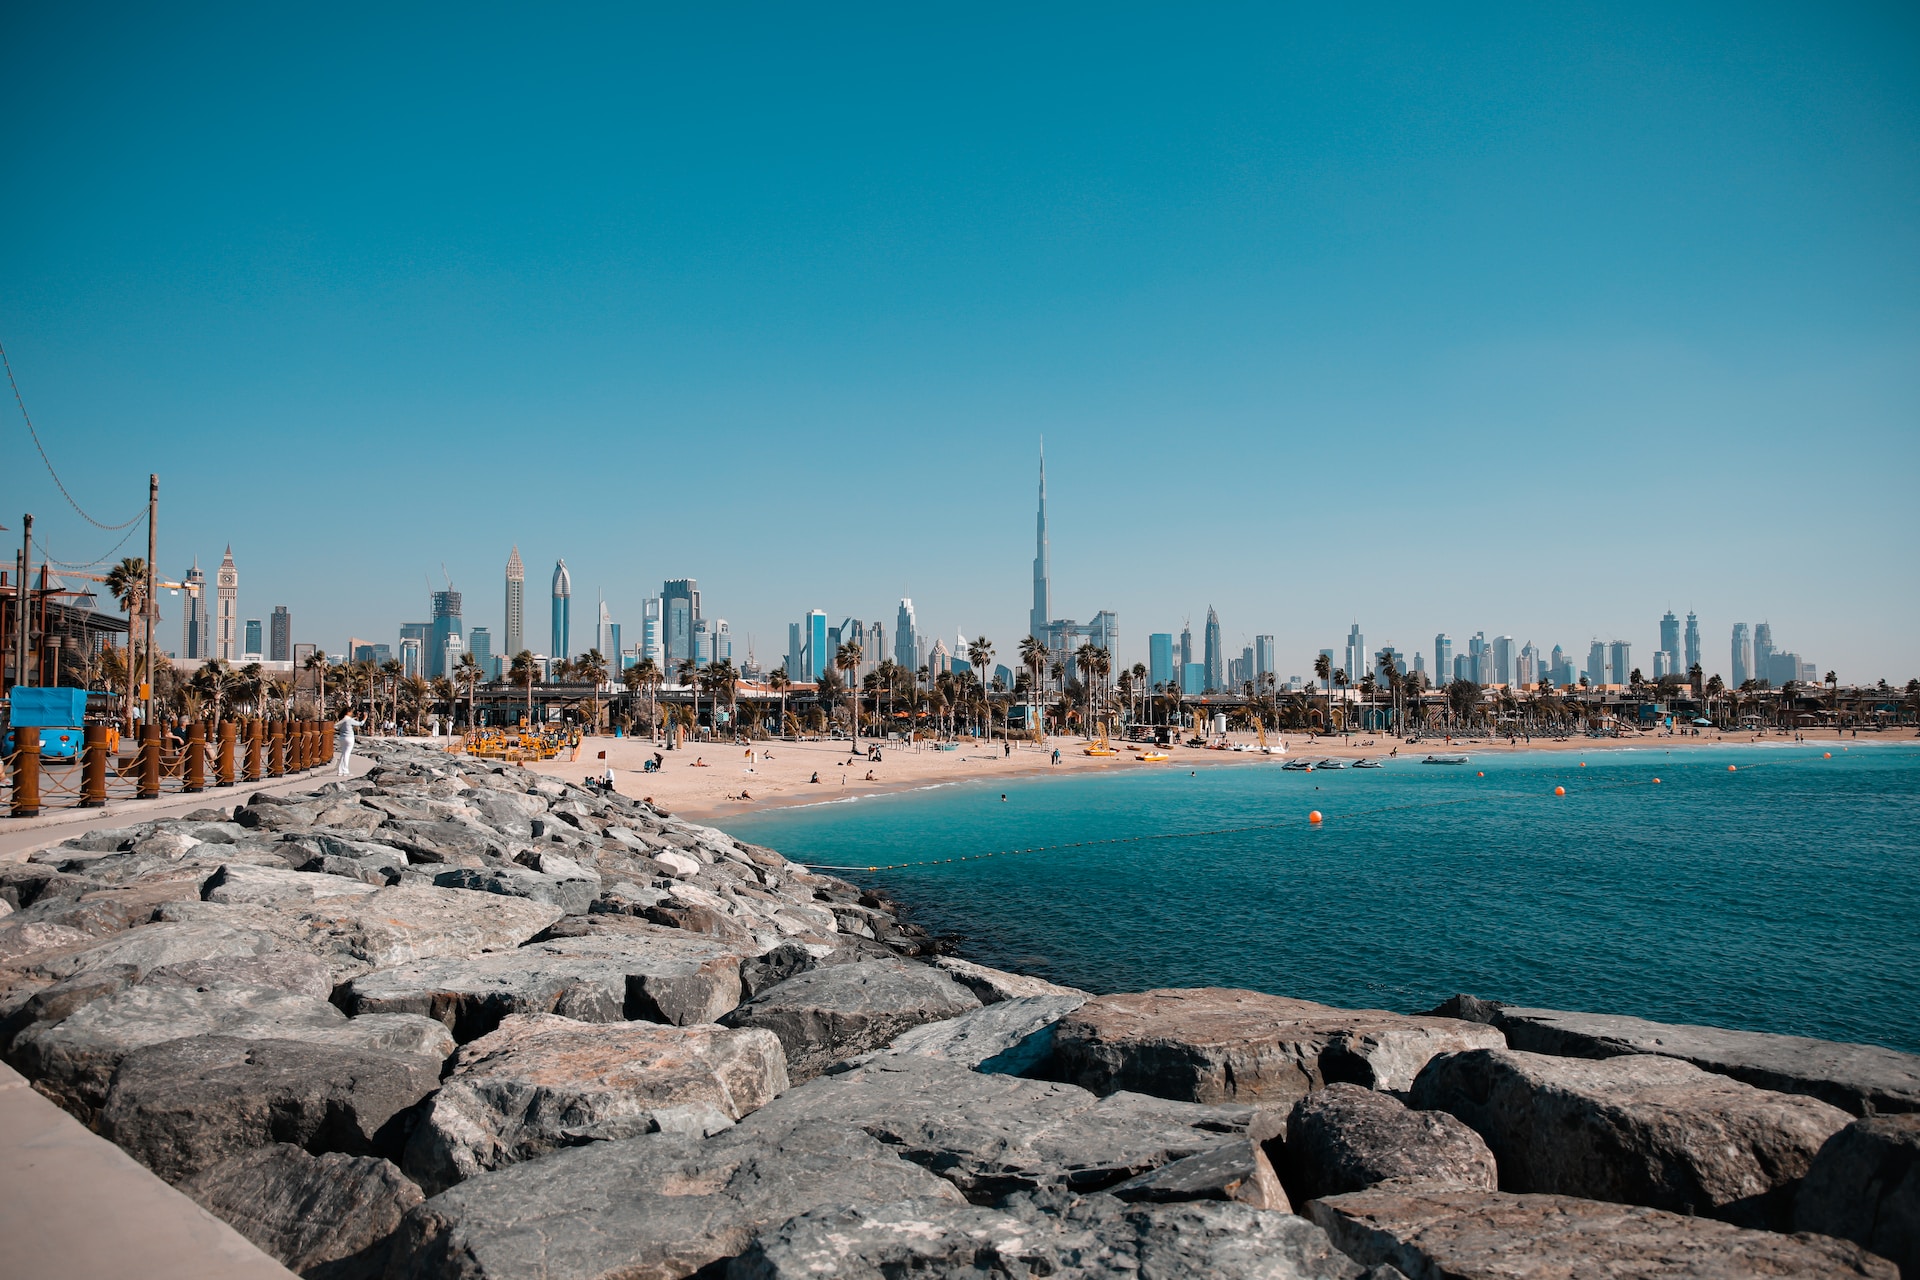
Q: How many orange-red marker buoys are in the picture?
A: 9